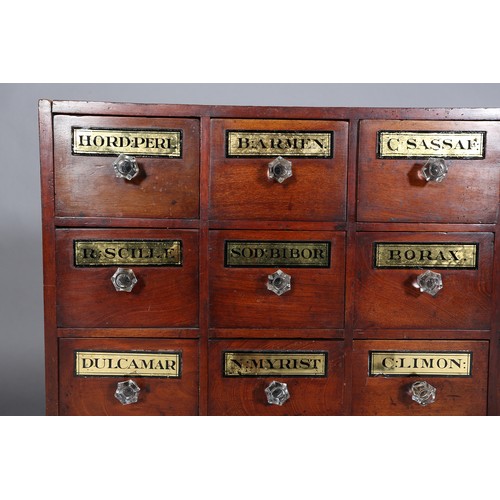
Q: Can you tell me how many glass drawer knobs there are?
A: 9